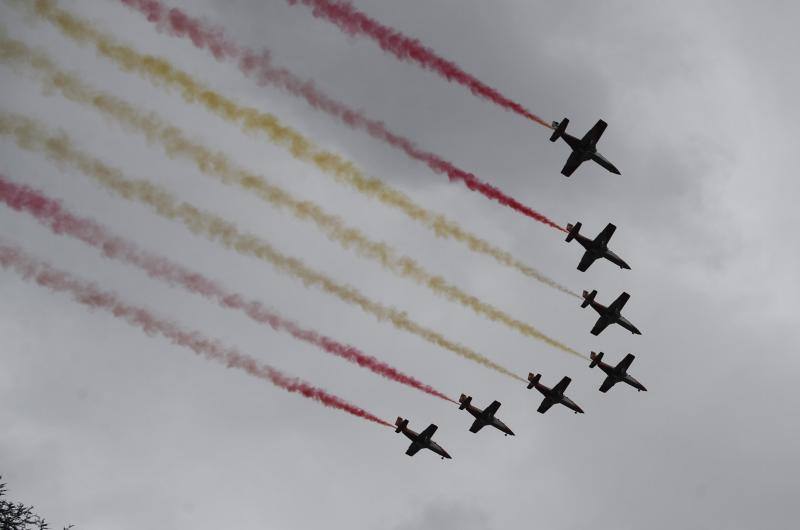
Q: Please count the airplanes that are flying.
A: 7